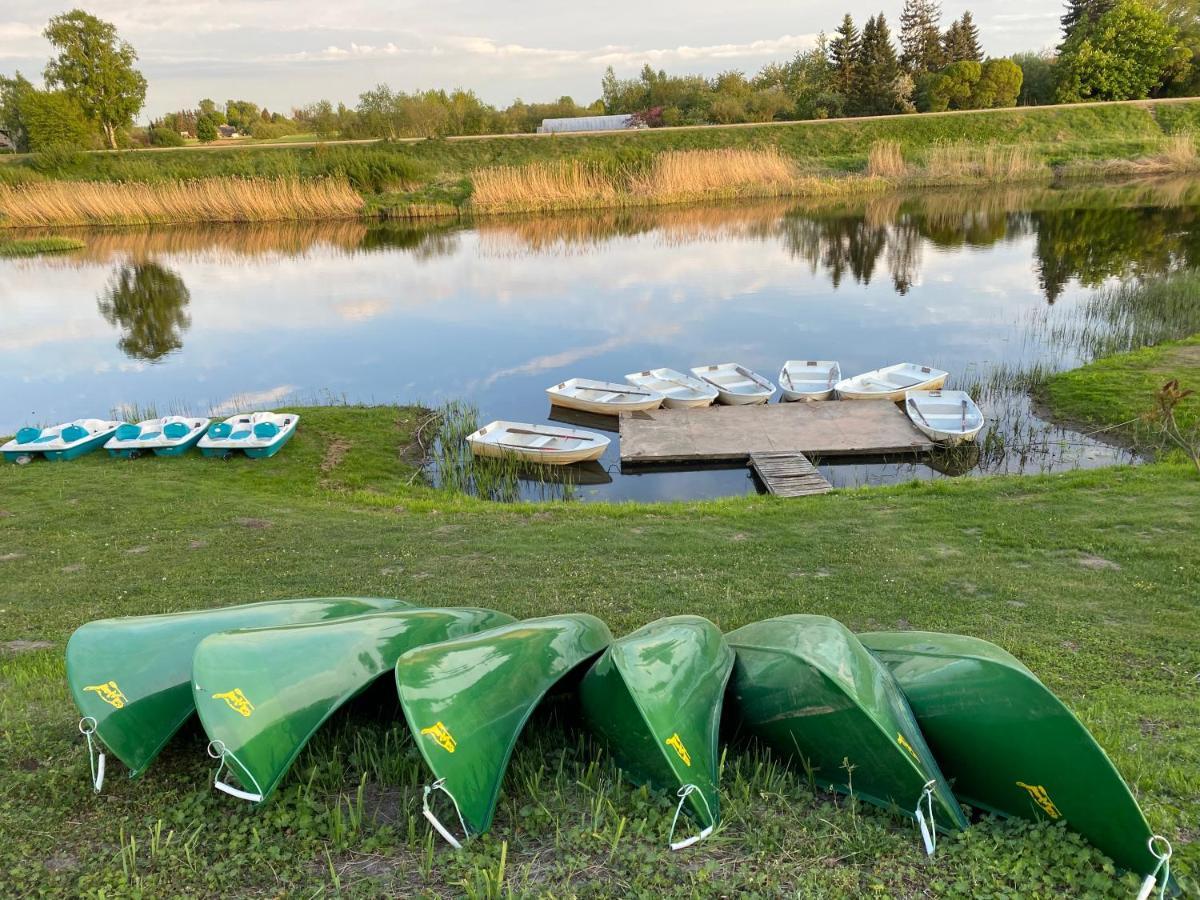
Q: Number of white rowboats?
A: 7